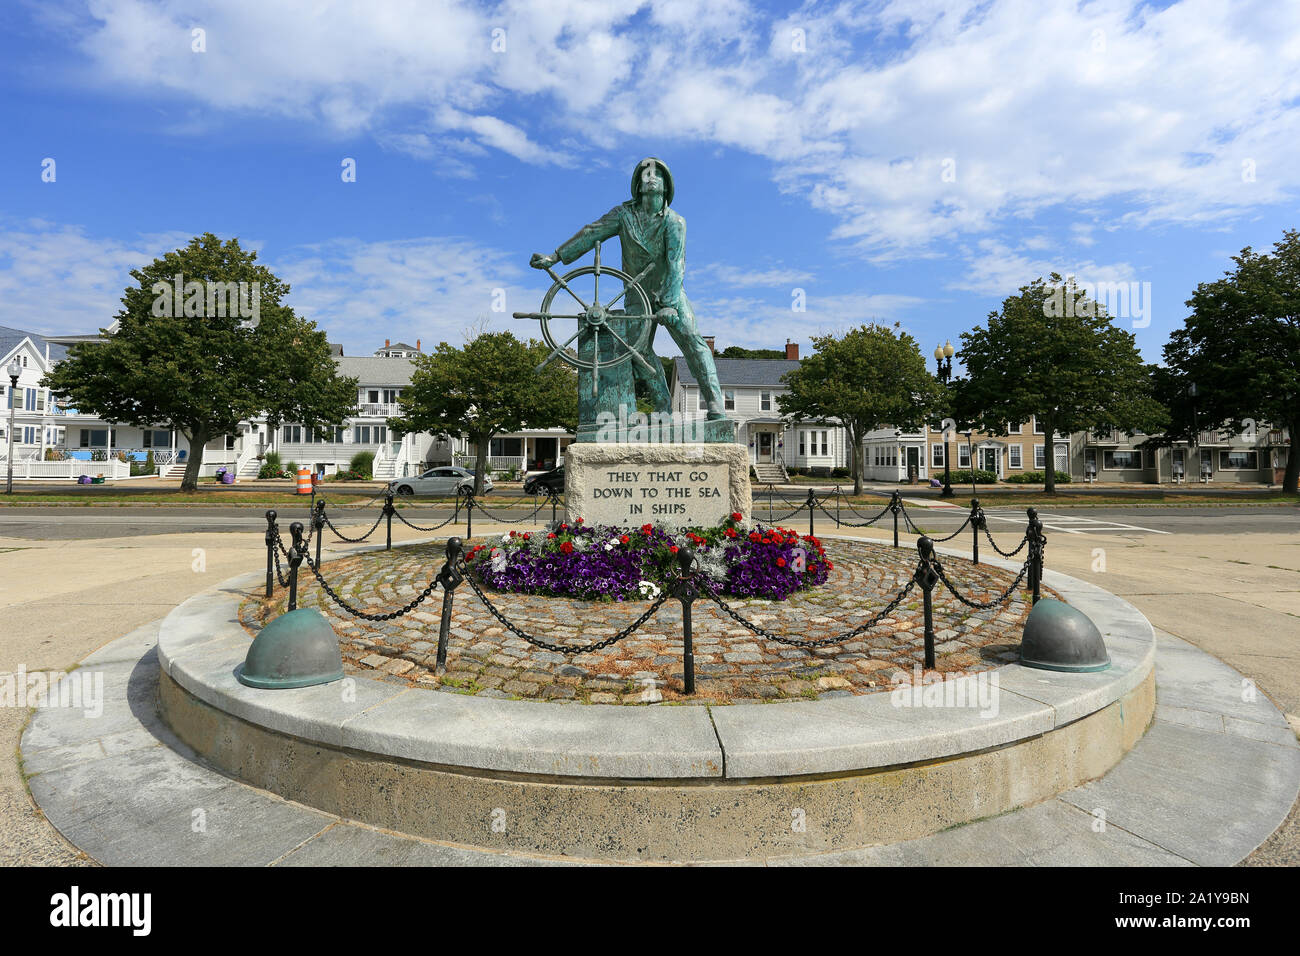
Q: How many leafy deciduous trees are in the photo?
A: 5